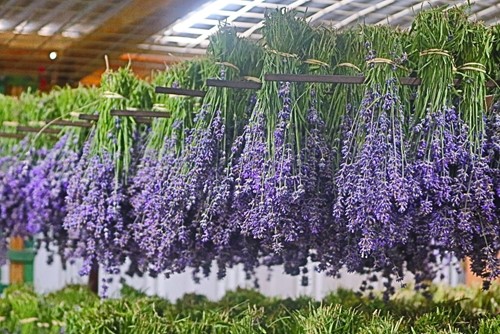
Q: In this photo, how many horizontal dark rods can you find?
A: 8